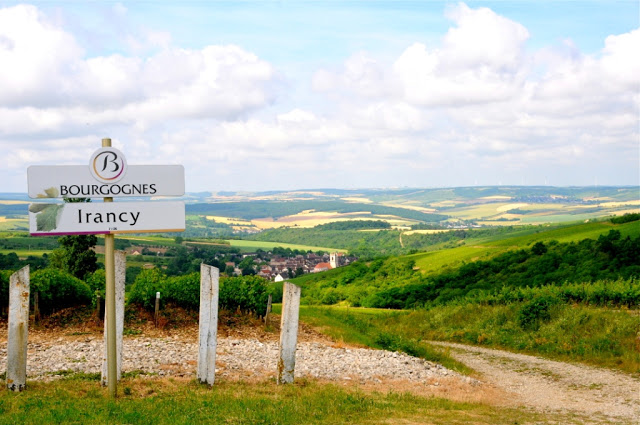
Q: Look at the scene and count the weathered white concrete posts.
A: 4